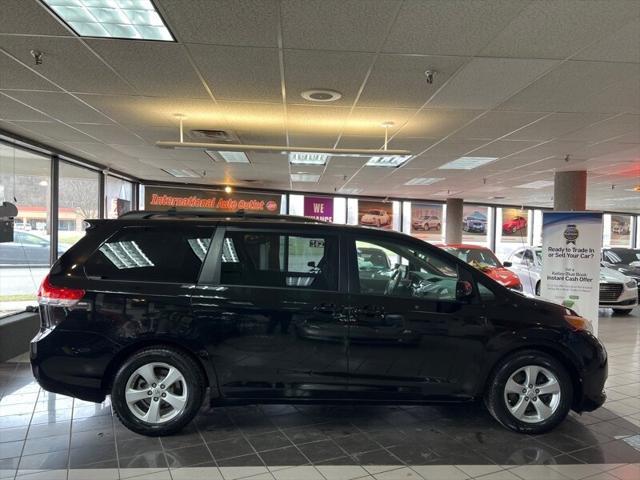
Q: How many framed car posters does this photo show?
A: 5